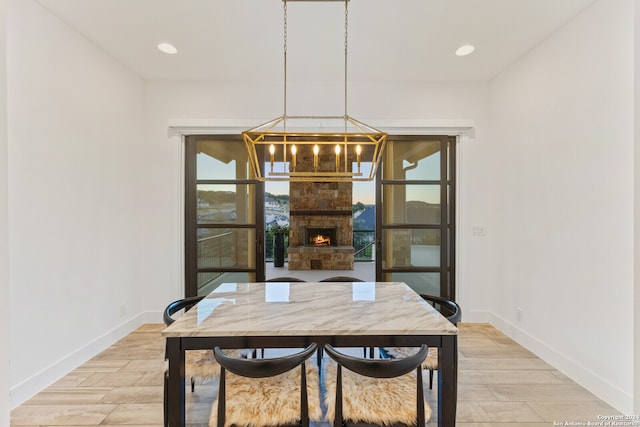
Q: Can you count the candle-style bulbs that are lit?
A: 5